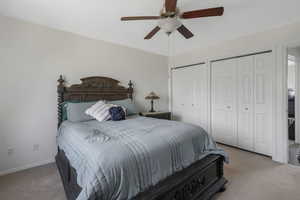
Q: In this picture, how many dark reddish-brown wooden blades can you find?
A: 5